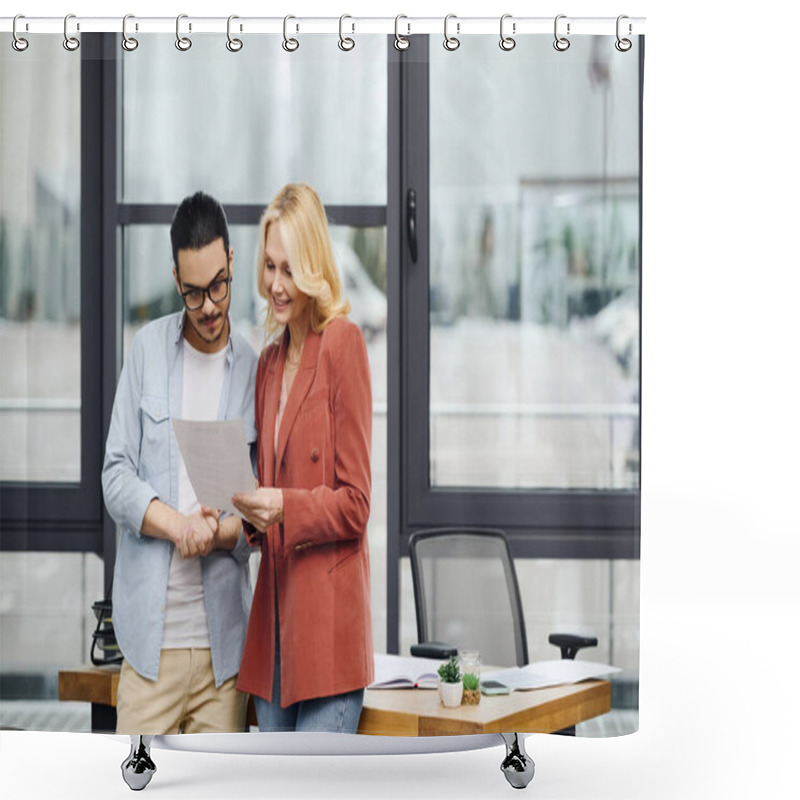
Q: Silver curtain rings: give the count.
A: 12